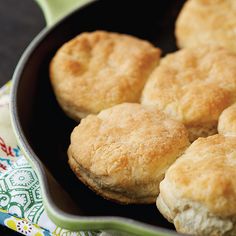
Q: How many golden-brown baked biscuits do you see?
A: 6